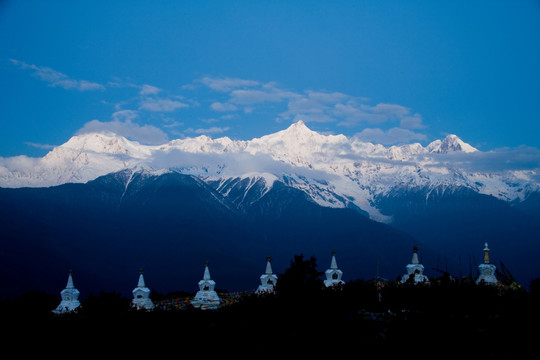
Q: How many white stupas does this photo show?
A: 7